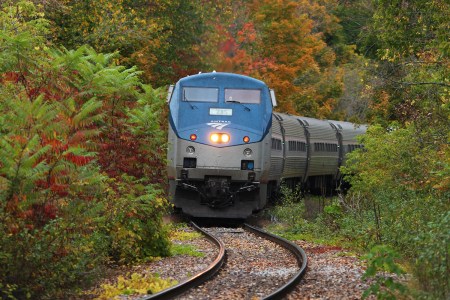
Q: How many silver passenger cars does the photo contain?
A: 4